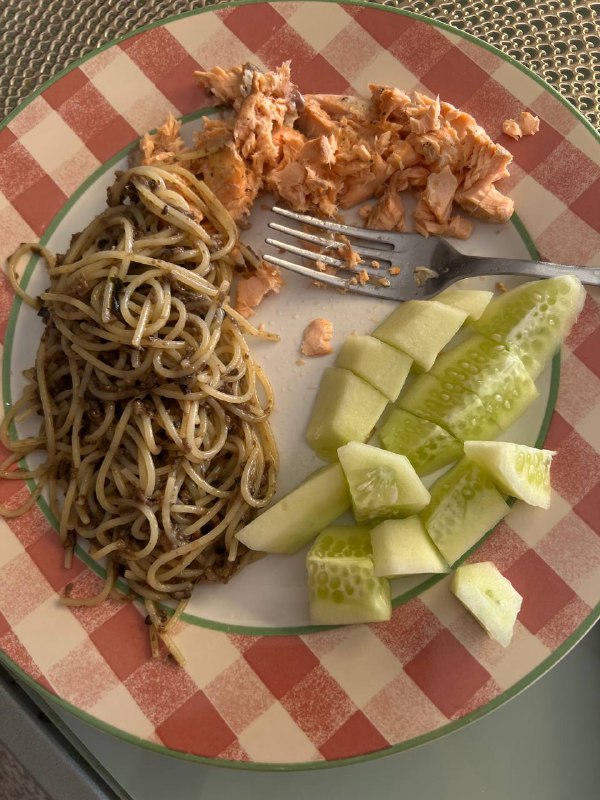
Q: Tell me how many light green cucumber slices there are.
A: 15